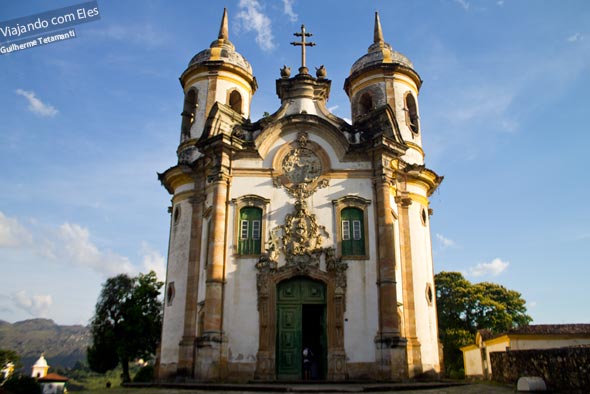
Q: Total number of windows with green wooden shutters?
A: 2